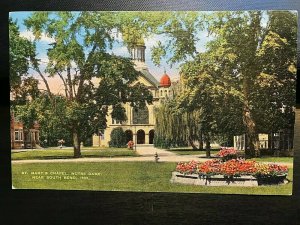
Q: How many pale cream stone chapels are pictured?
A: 1